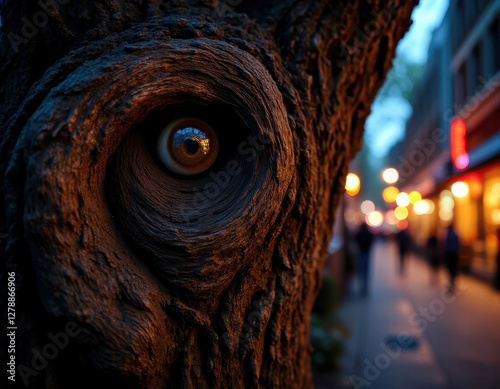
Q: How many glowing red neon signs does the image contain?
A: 1